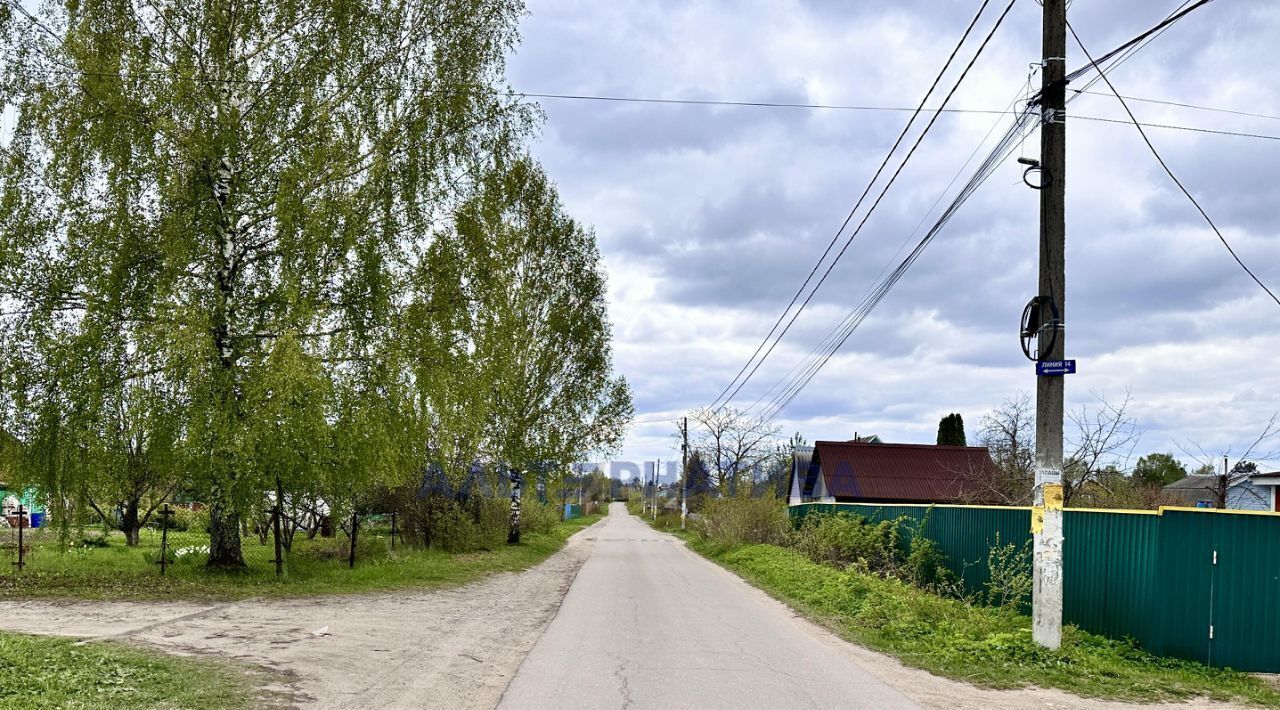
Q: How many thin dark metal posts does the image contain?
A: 5